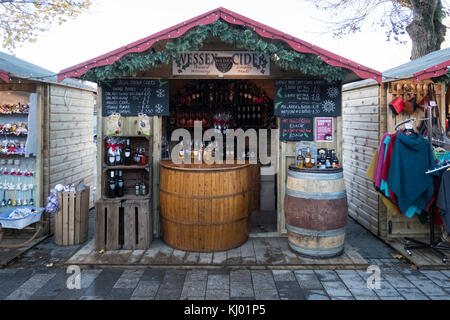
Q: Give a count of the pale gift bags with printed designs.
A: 2